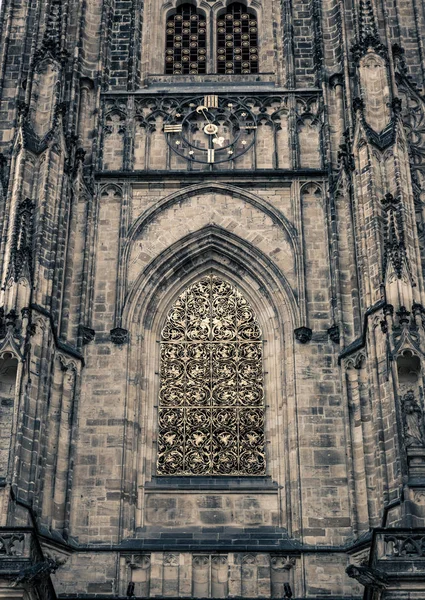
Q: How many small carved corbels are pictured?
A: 4